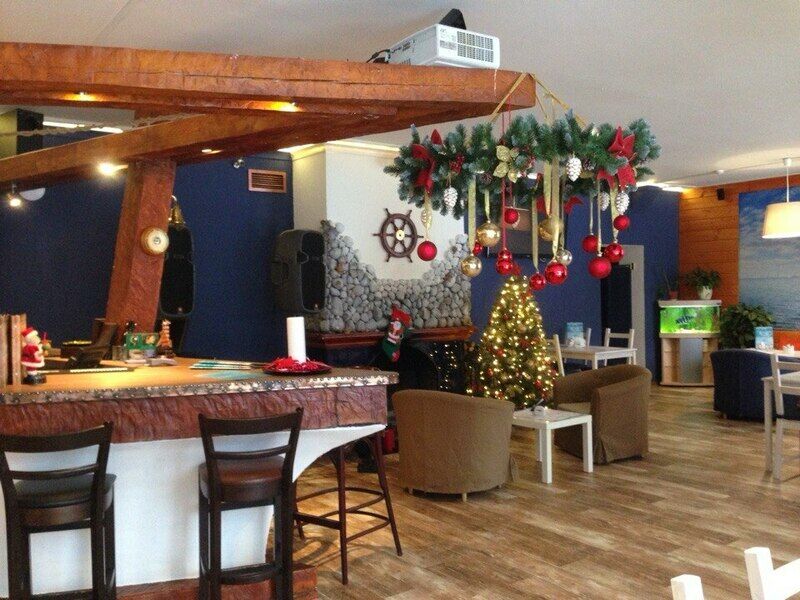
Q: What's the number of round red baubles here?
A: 11